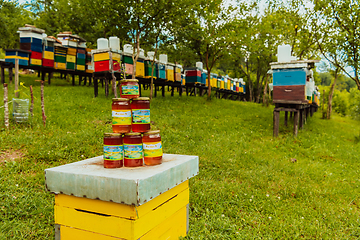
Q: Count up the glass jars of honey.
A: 6